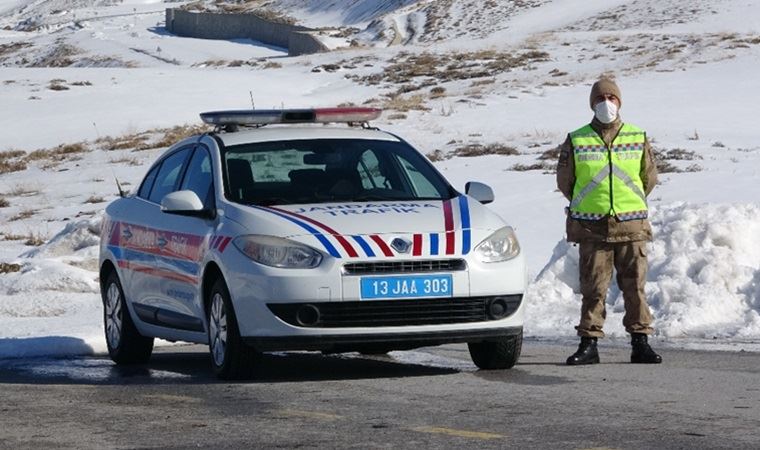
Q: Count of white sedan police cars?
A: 1